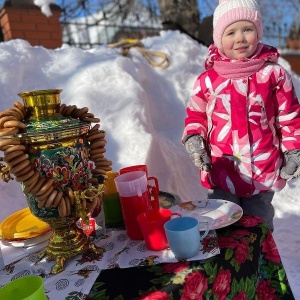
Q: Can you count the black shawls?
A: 1